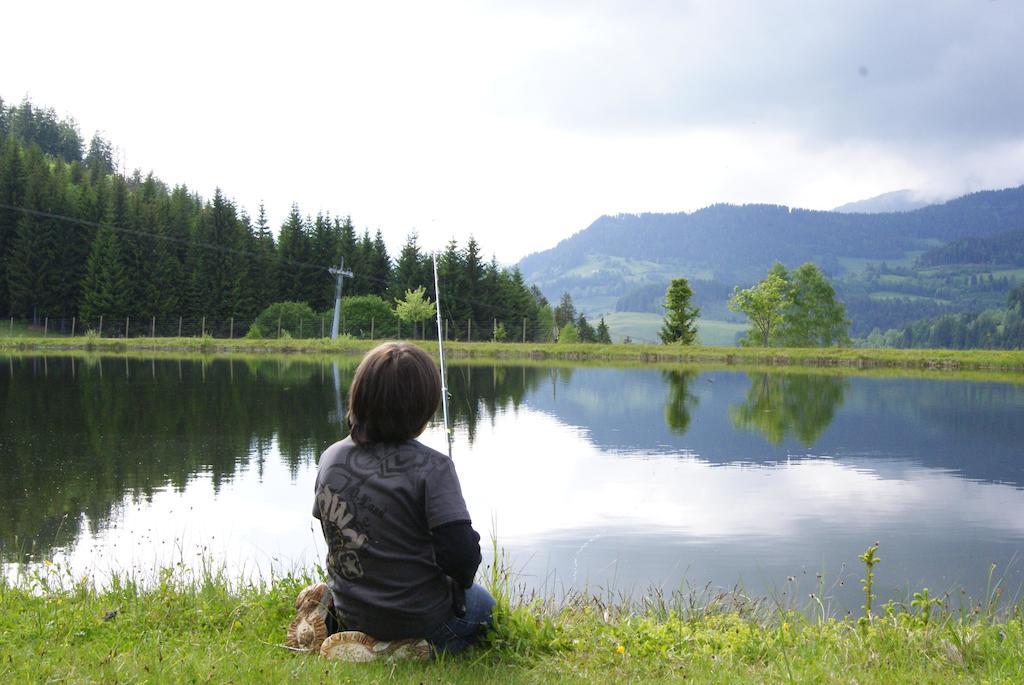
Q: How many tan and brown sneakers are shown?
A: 2